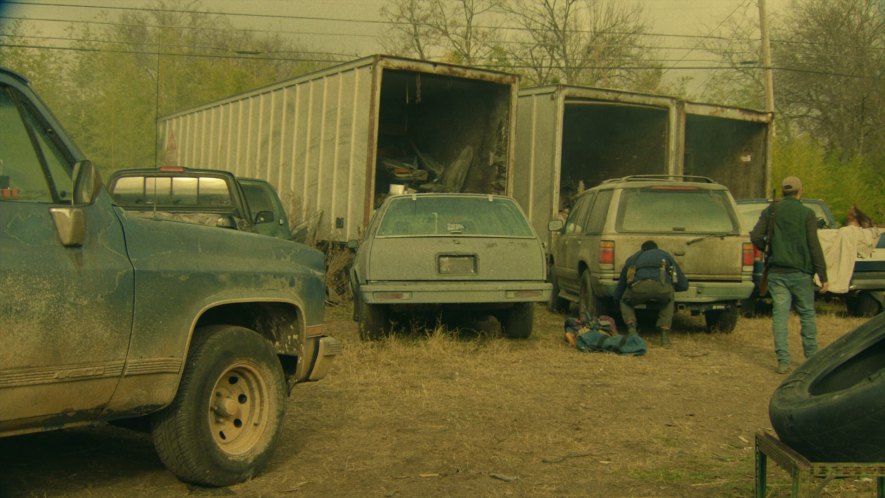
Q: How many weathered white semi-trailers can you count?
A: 3